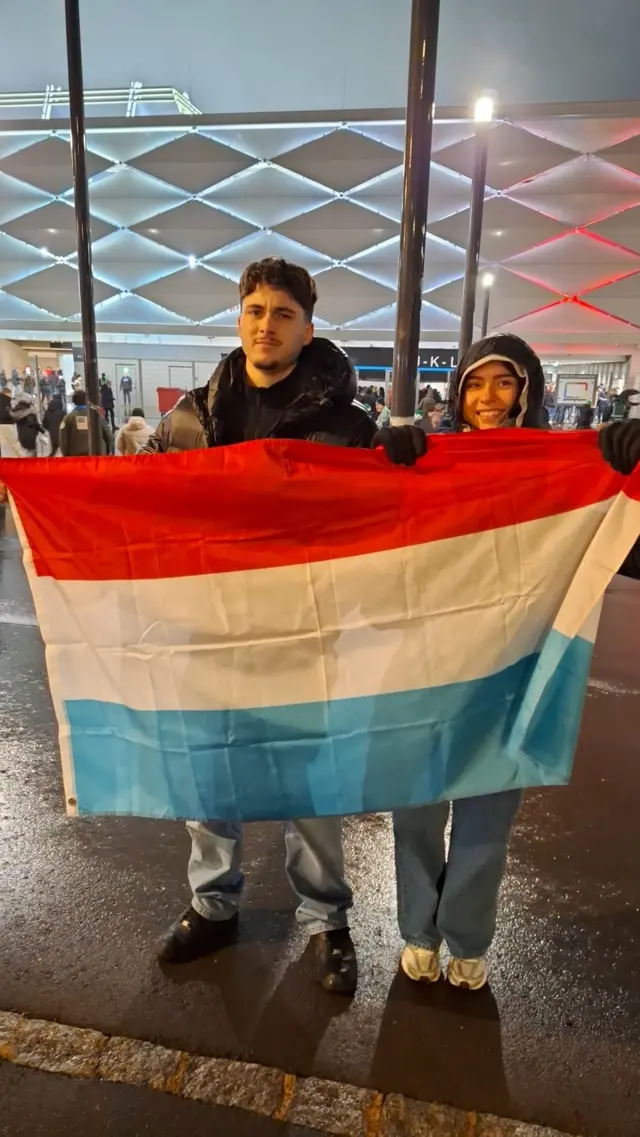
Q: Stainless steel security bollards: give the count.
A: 0